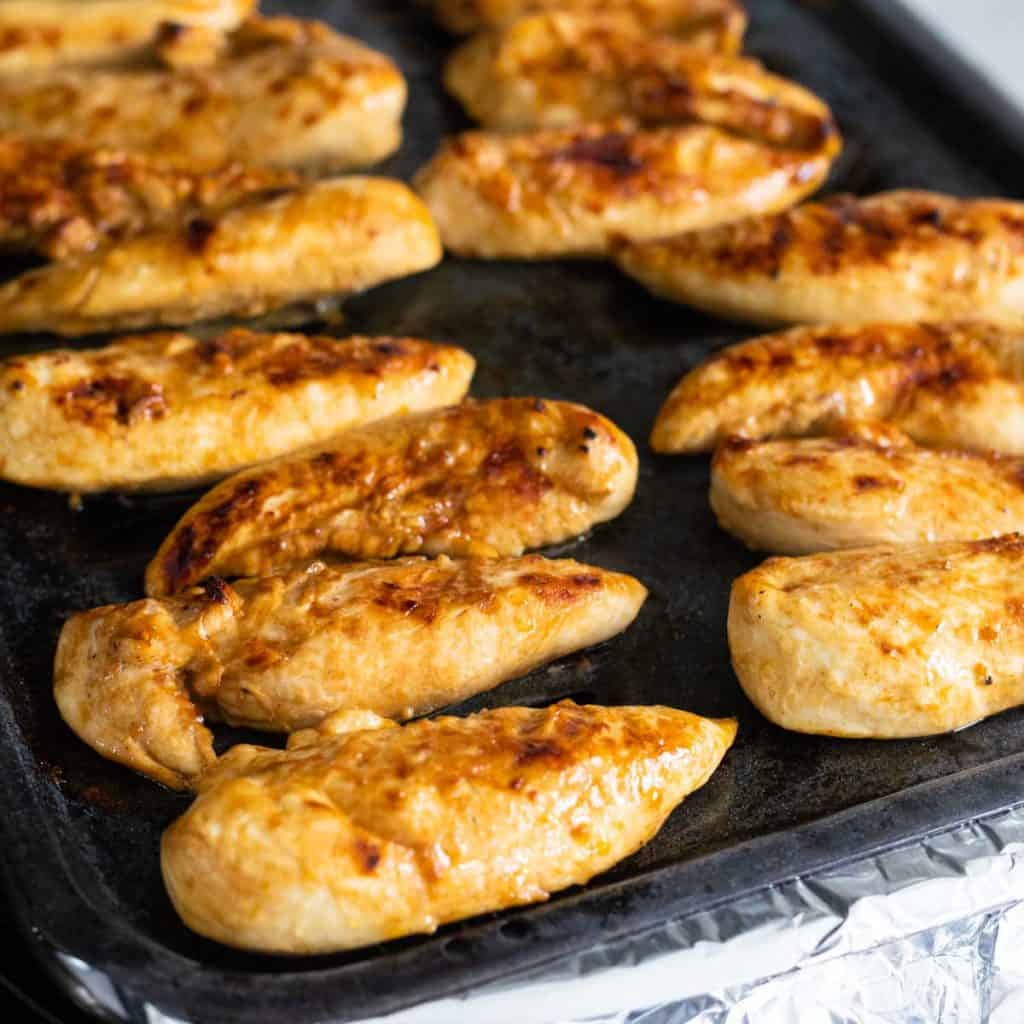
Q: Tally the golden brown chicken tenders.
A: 15